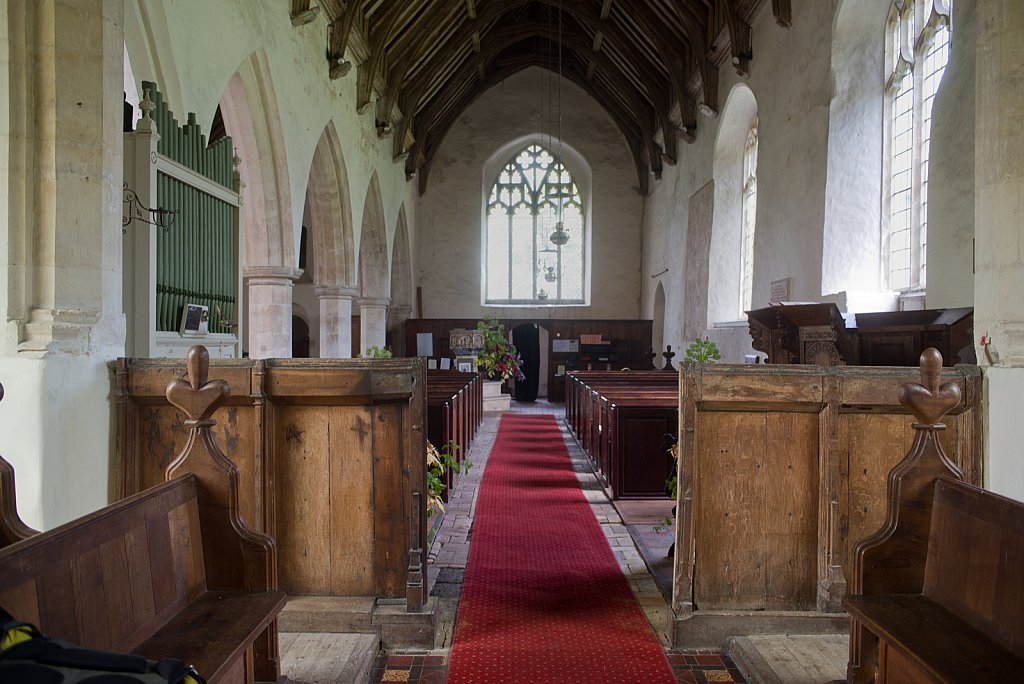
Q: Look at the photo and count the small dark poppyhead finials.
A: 2